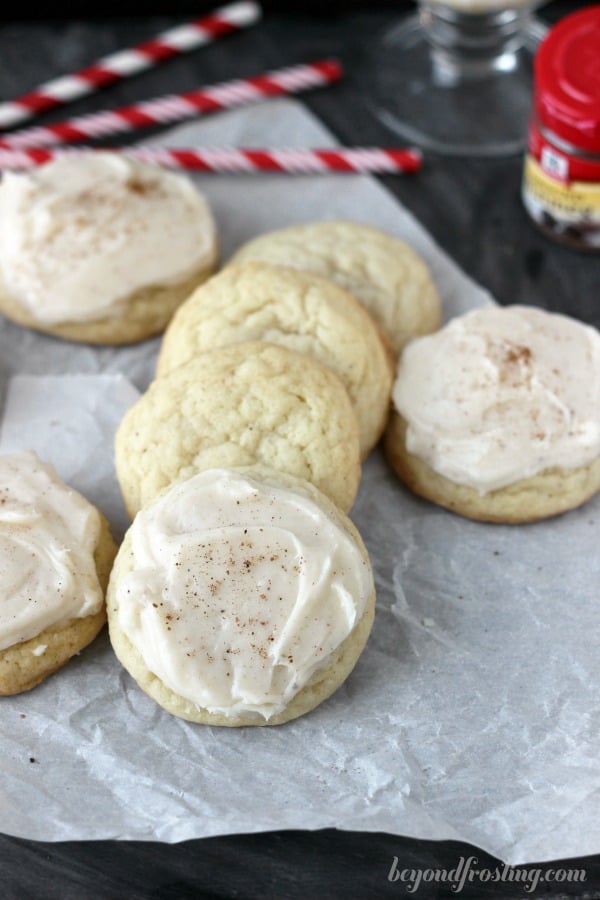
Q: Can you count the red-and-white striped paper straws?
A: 3